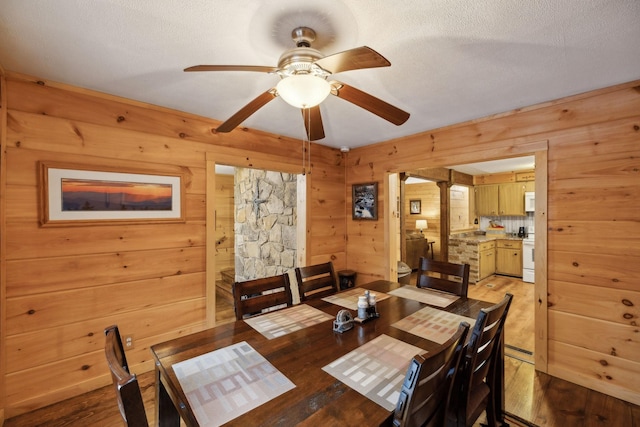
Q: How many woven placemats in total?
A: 6